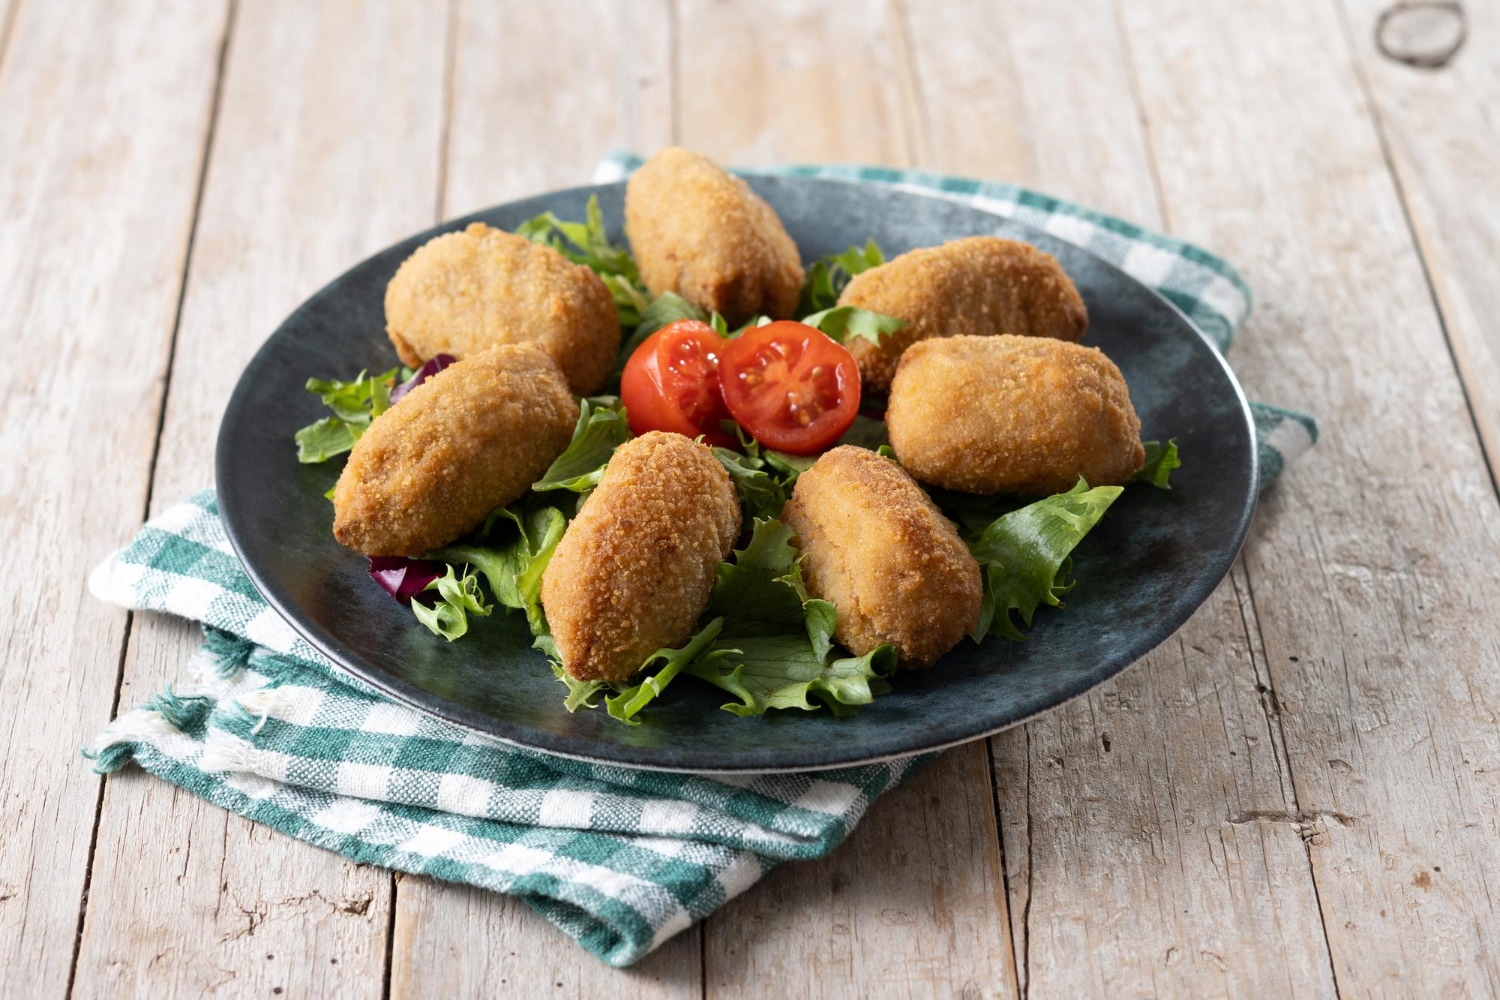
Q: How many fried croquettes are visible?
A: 7